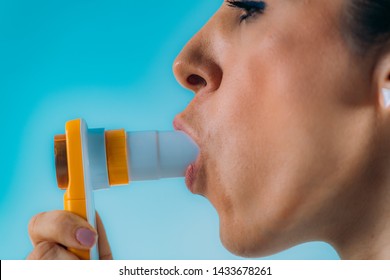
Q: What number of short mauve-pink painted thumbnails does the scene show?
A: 1